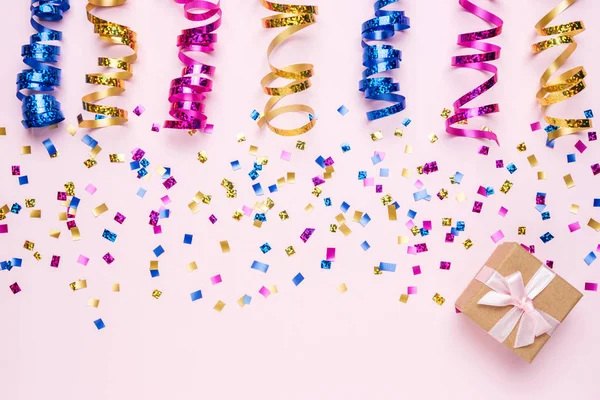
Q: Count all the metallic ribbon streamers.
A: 7